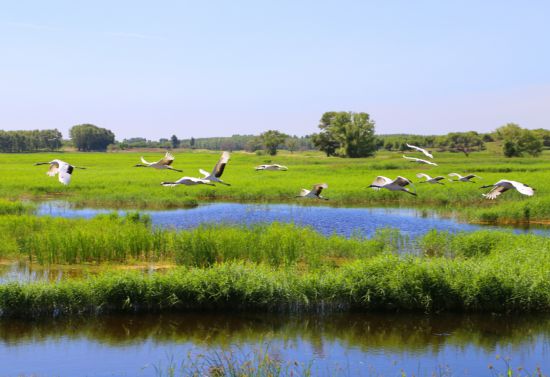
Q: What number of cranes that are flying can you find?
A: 12